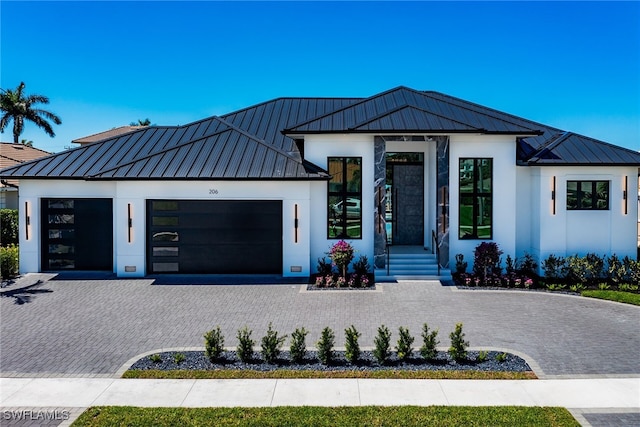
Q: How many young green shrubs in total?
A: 10